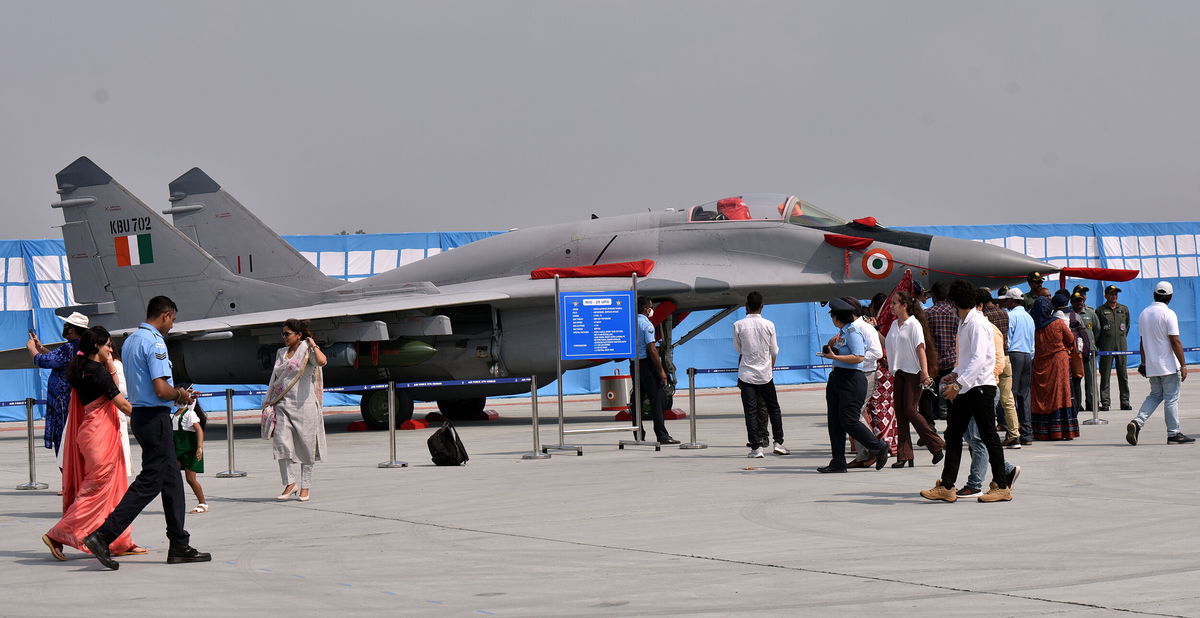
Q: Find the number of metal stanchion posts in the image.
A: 6